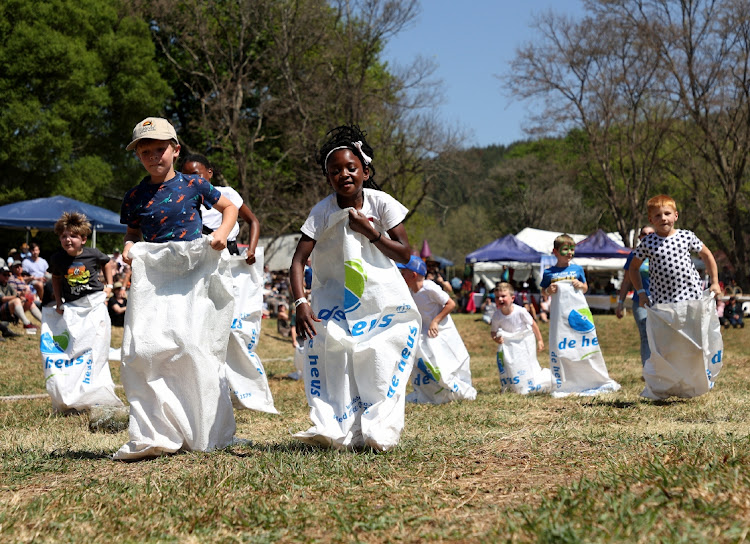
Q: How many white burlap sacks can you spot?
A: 8